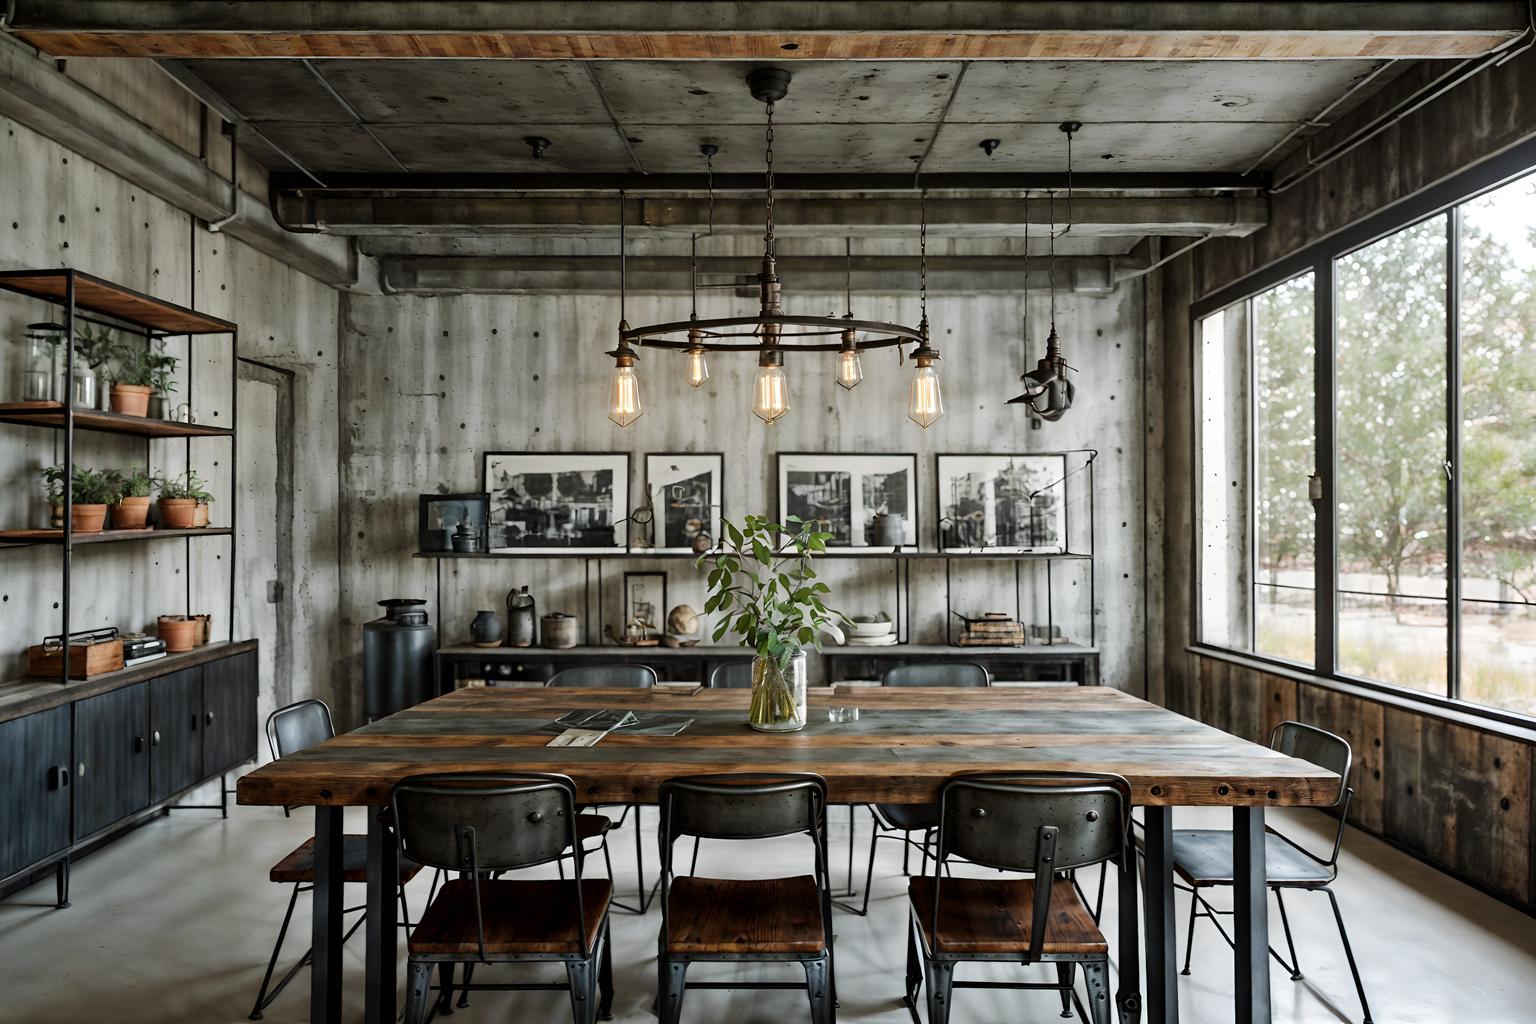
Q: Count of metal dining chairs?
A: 8